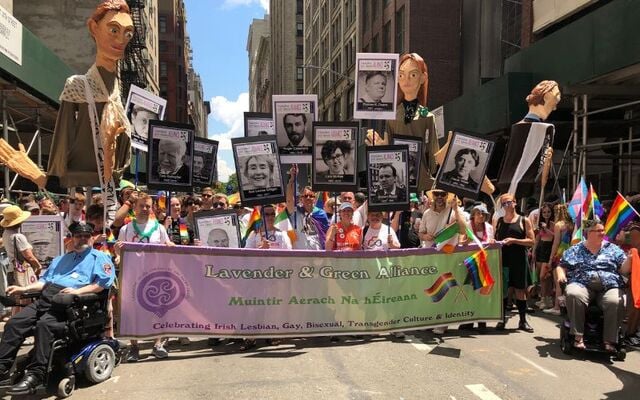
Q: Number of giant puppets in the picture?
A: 3